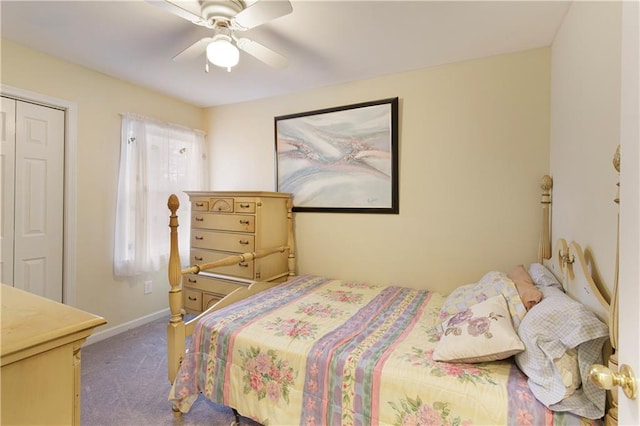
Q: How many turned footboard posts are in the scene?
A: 2